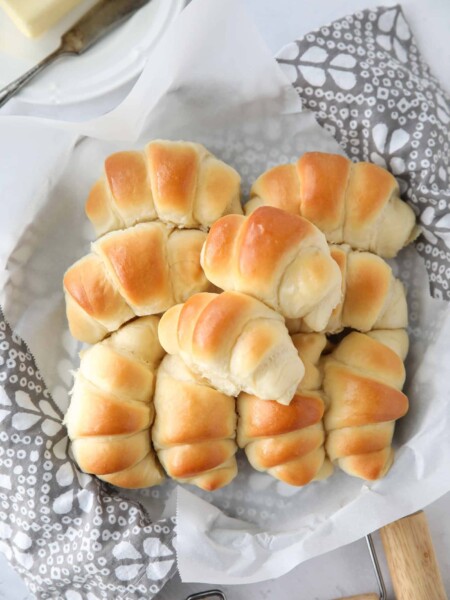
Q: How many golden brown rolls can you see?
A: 10